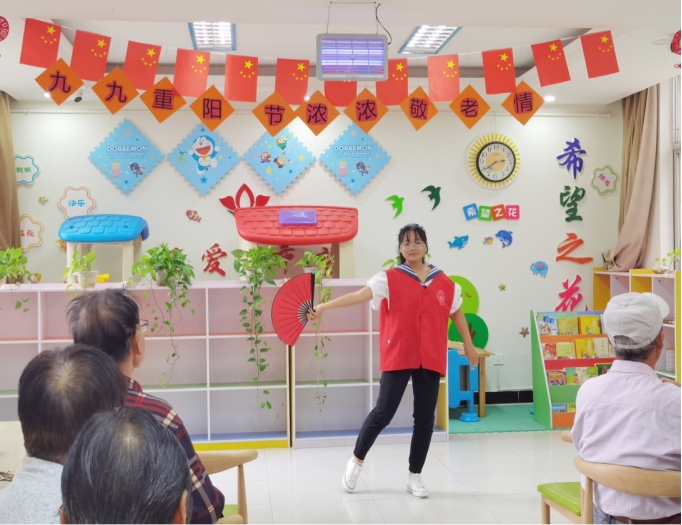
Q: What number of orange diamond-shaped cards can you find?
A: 10